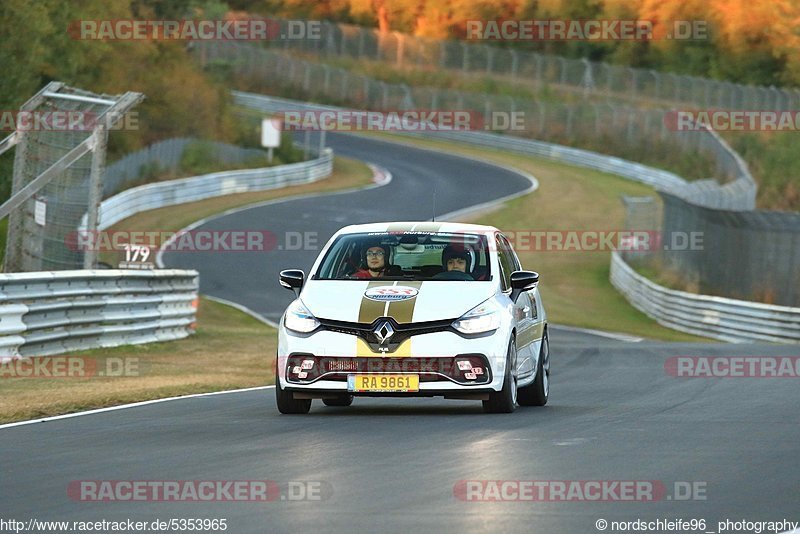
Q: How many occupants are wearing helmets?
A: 2